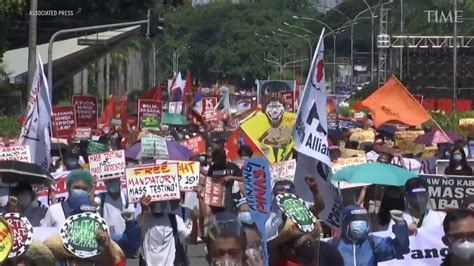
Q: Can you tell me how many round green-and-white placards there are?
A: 2